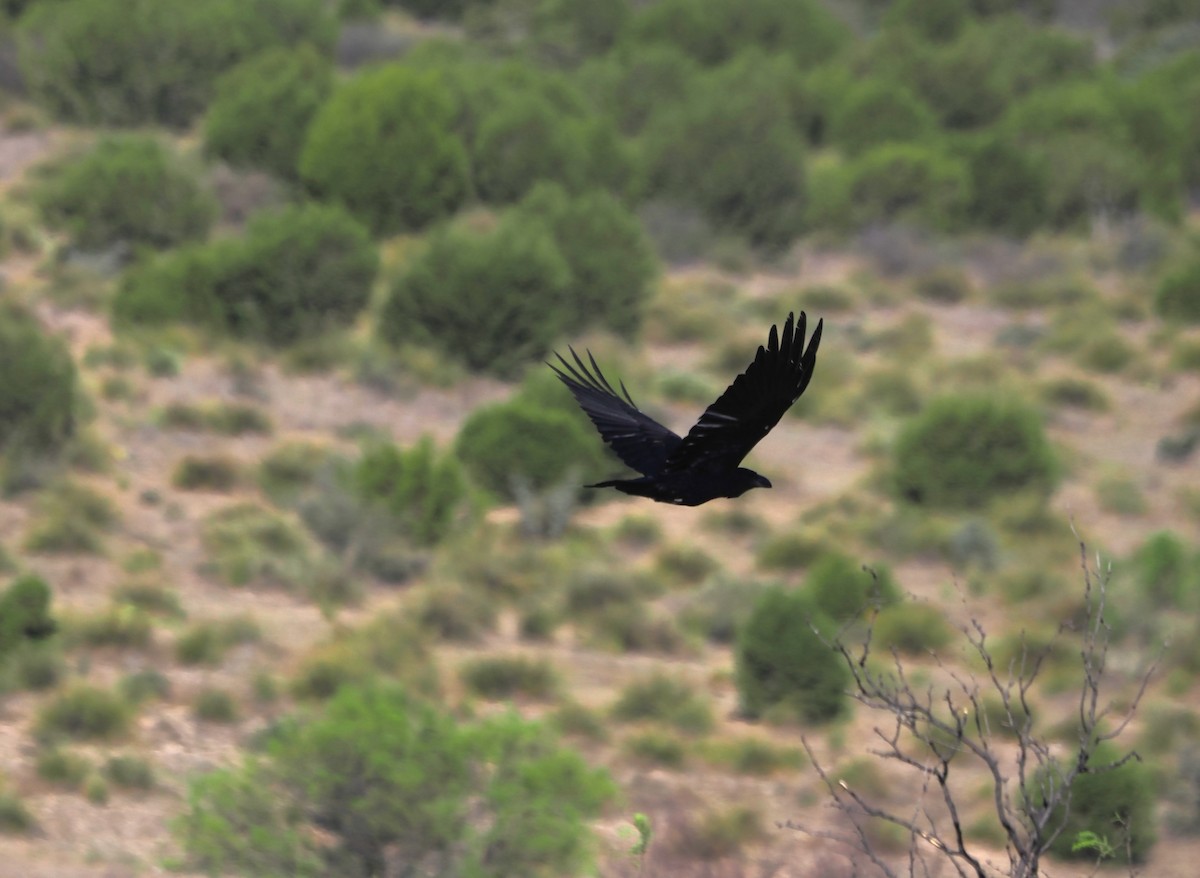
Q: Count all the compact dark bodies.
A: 1